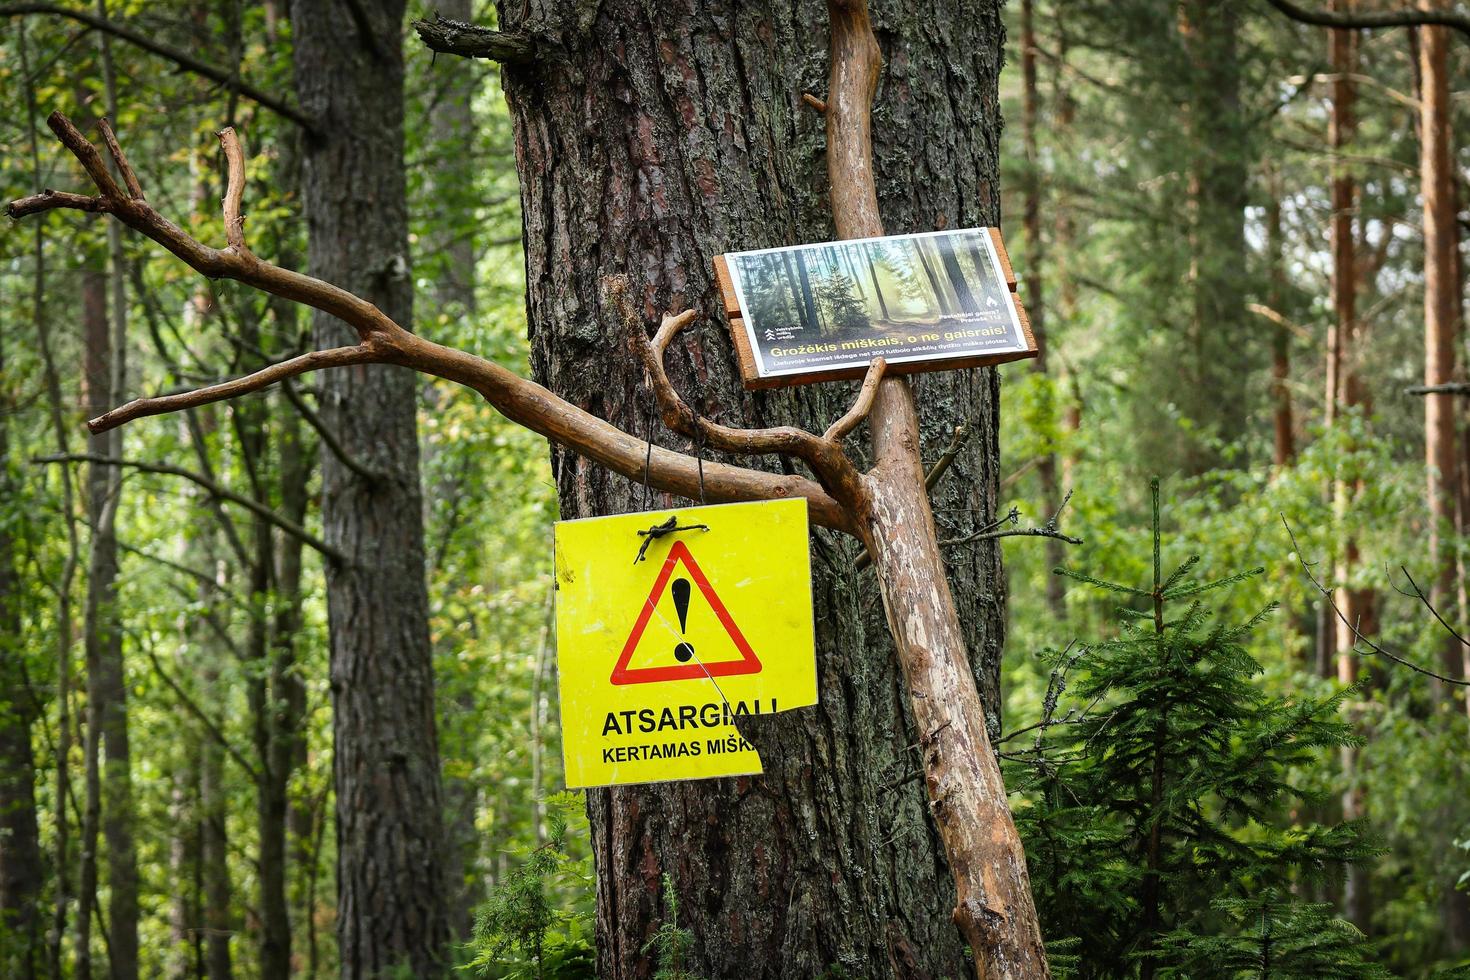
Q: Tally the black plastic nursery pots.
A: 0